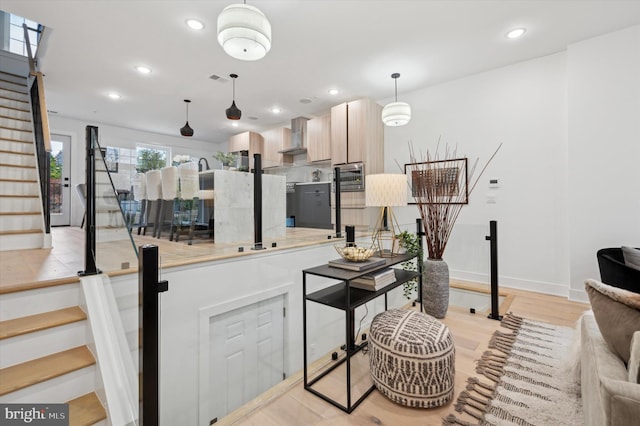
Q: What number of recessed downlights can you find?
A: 7